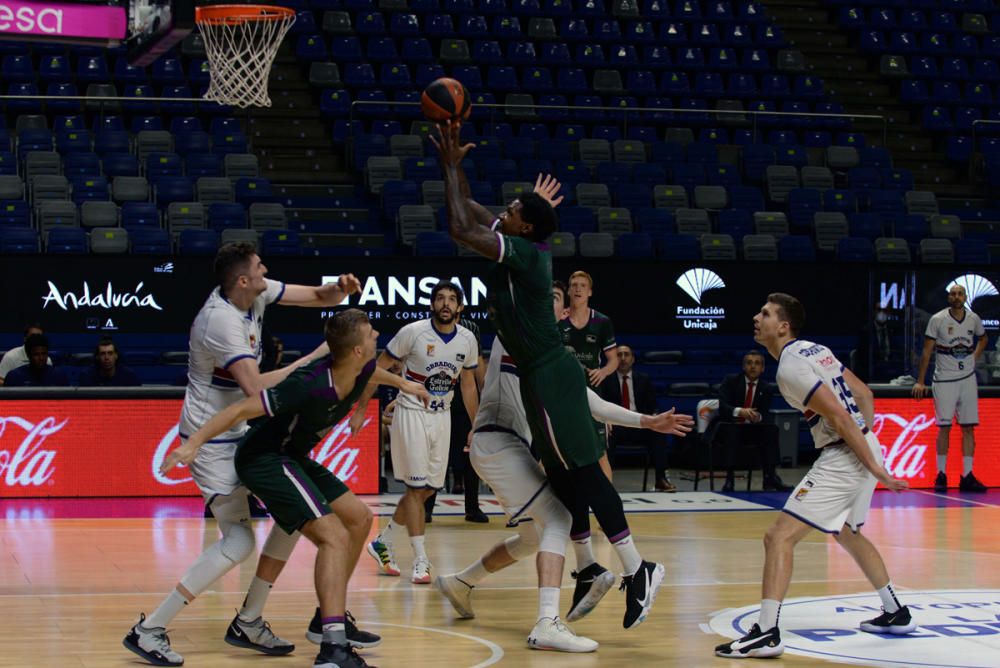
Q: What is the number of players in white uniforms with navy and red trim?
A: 5